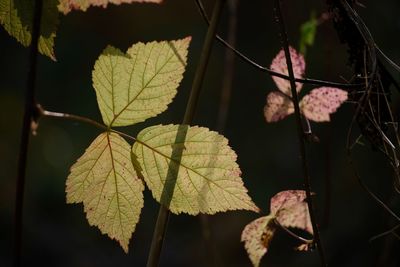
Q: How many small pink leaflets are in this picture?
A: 5